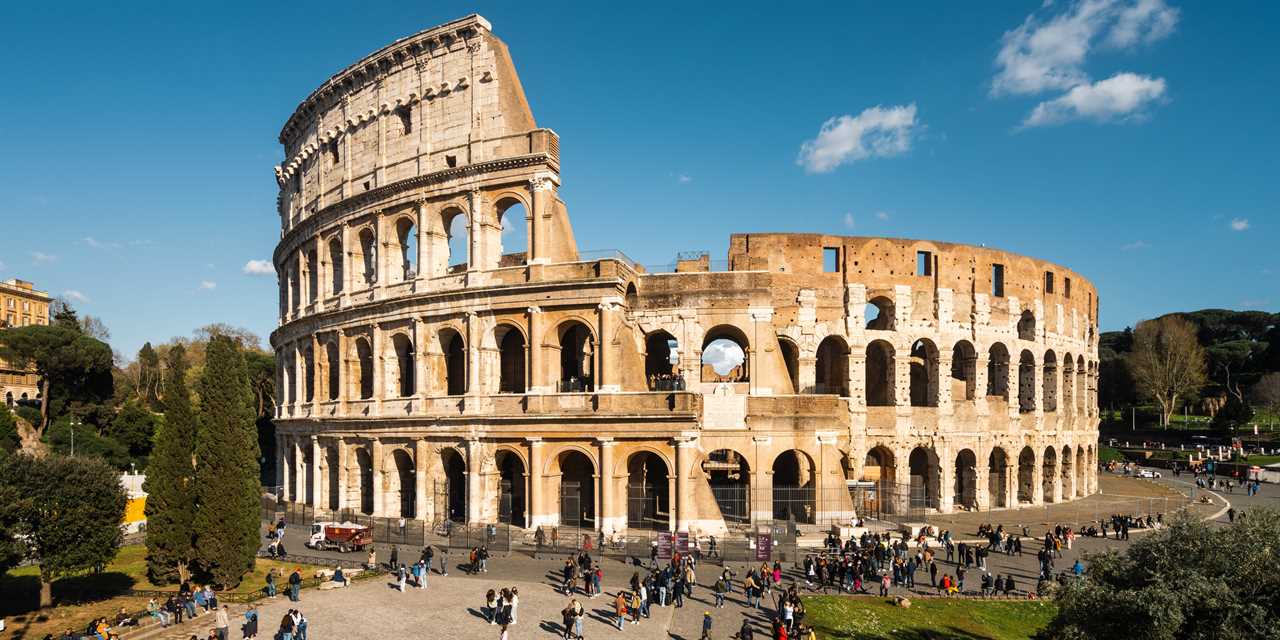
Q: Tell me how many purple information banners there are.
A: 3